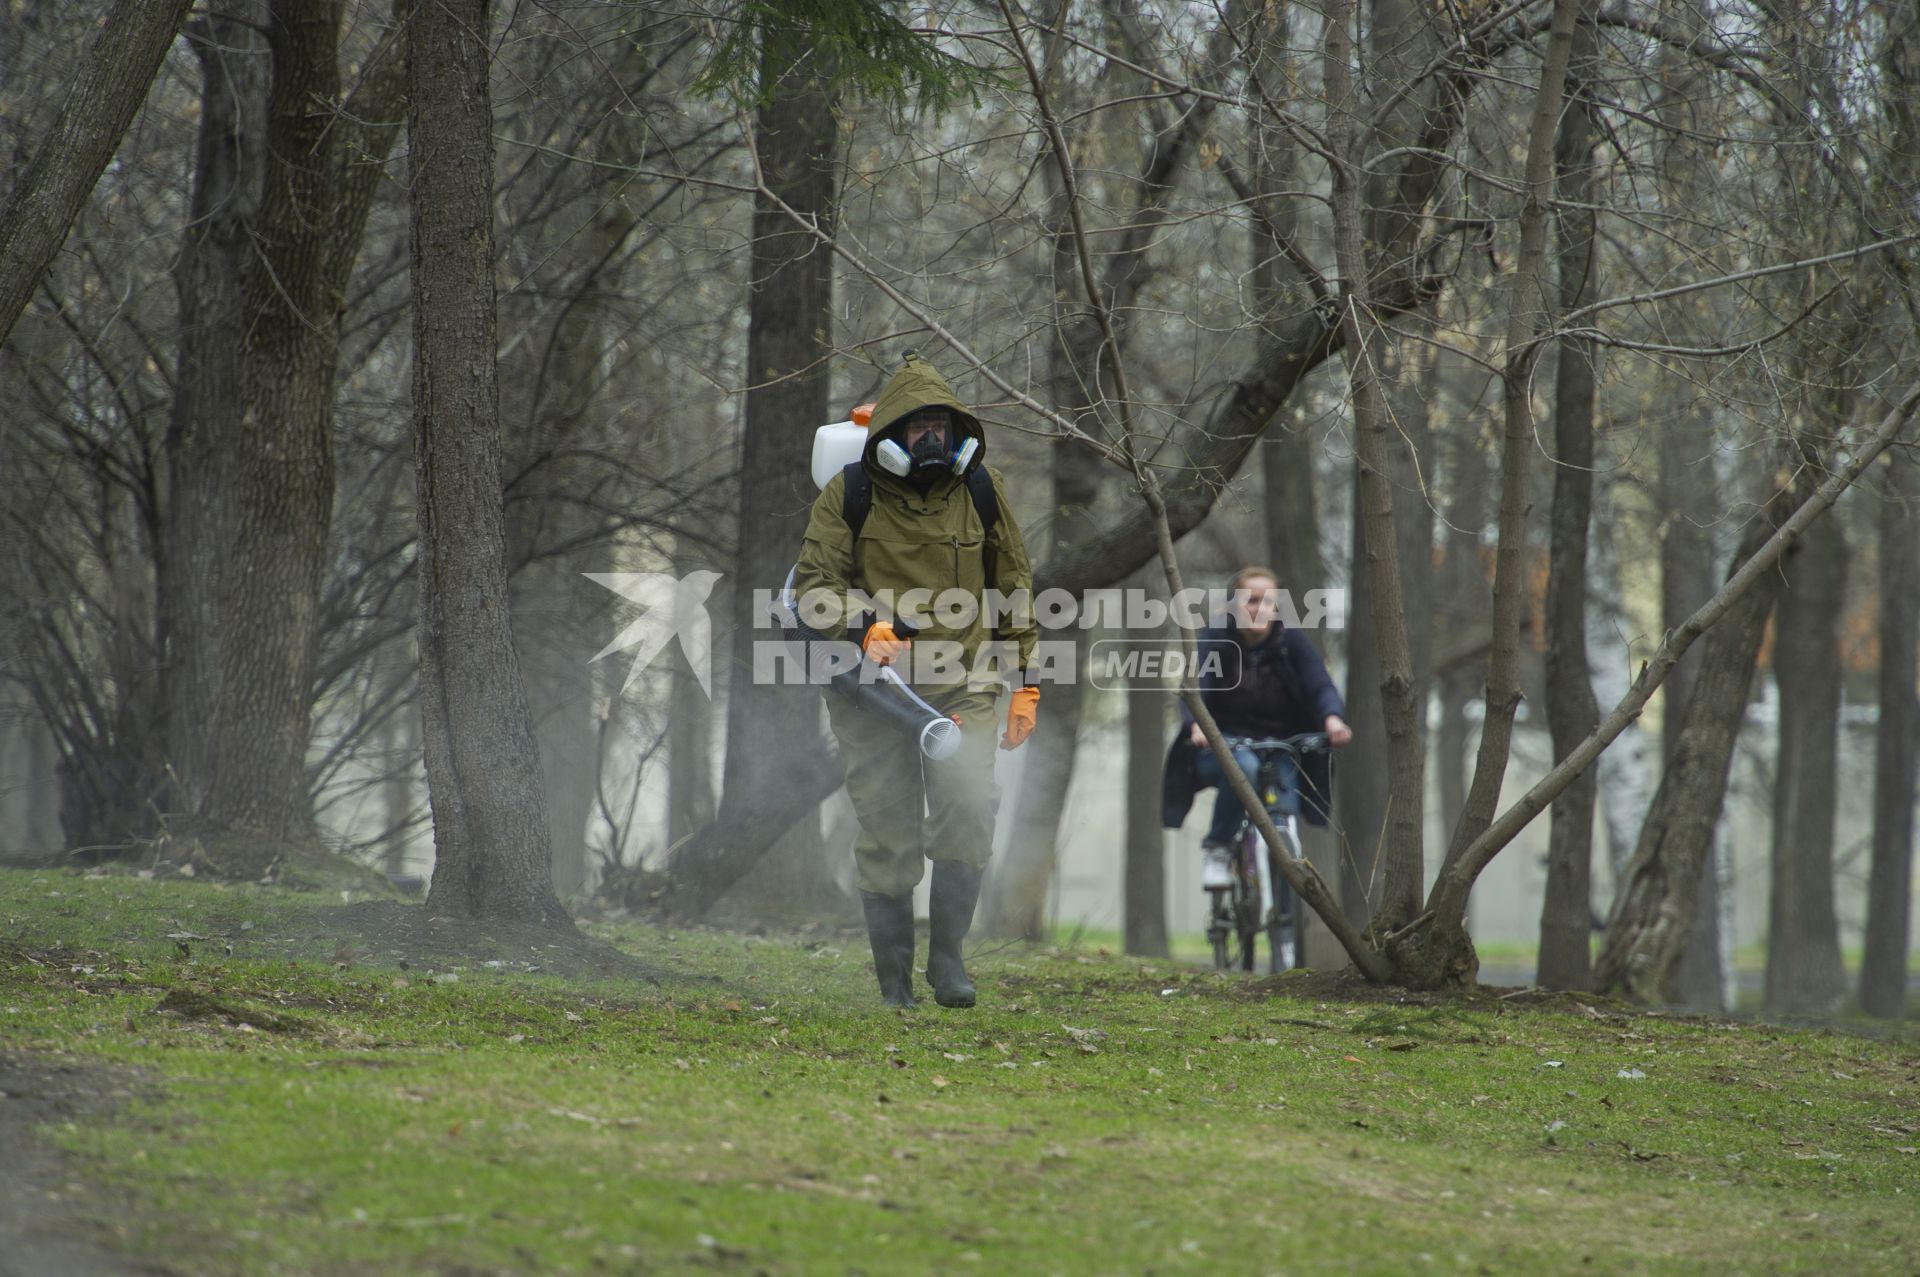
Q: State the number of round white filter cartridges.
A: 2